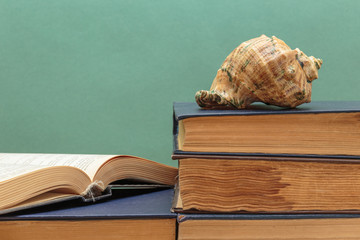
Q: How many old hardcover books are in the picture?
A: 5